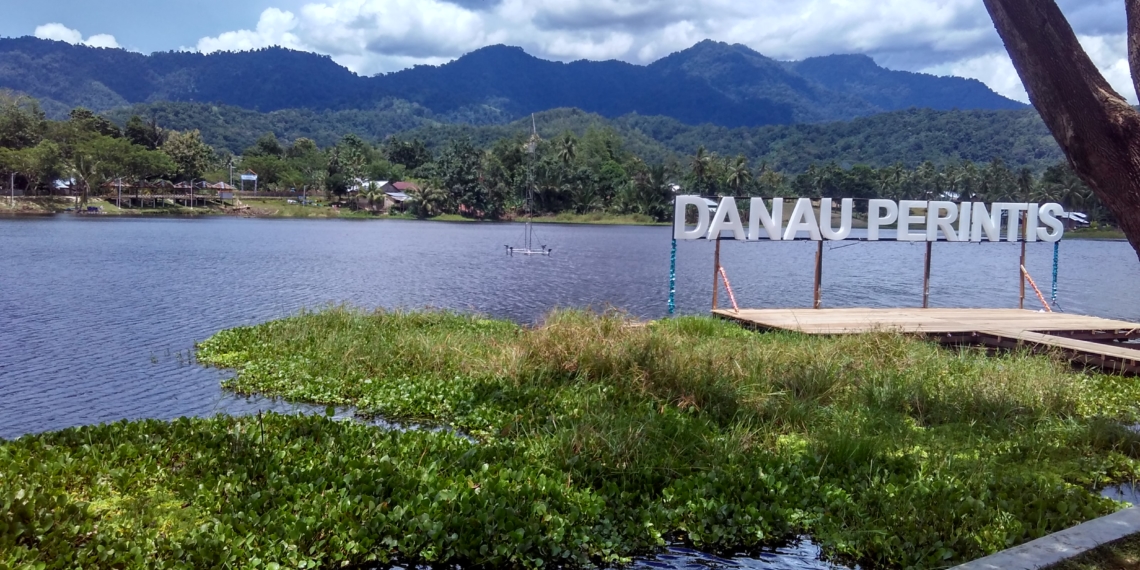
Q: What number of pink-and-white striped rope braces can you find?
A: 2